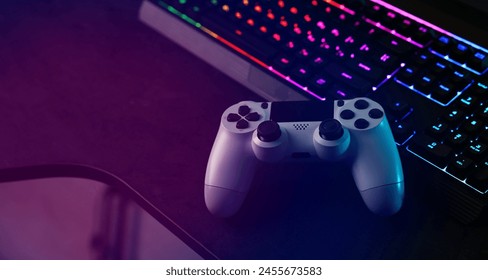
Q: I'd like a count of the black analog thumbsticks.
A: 2